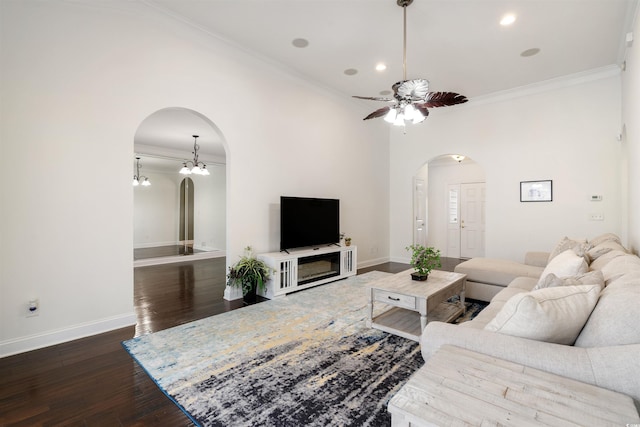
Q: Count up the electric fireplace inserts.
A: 1